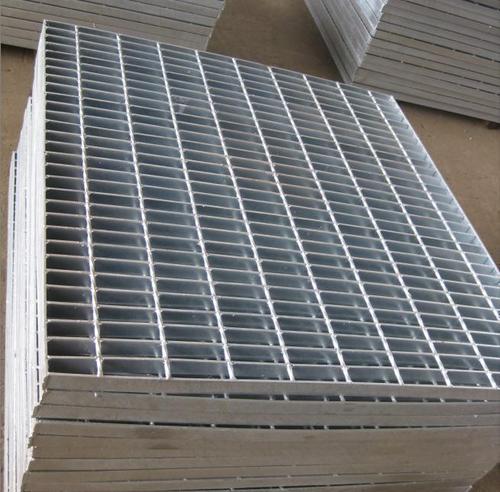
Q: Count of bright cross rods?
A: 9